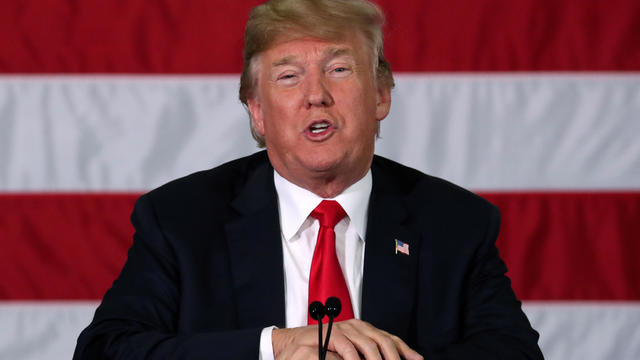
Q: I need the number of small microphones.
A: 2